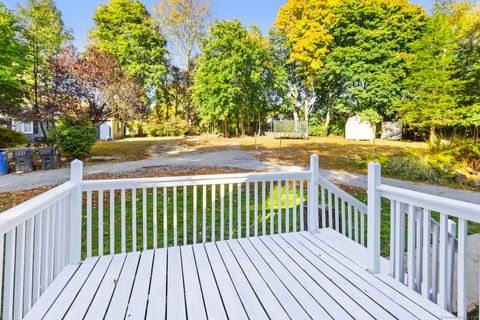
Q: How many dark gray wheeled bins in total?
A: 2